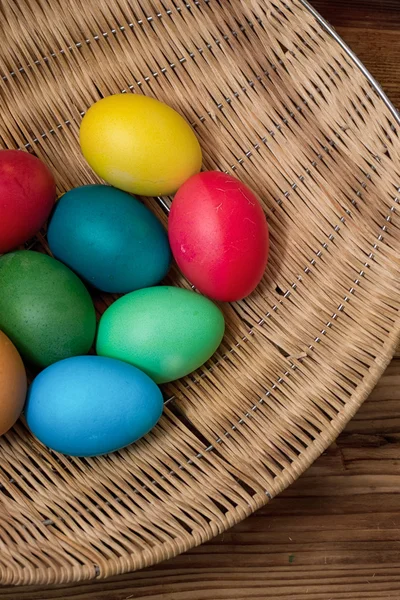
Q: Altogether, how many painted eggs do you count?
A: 8